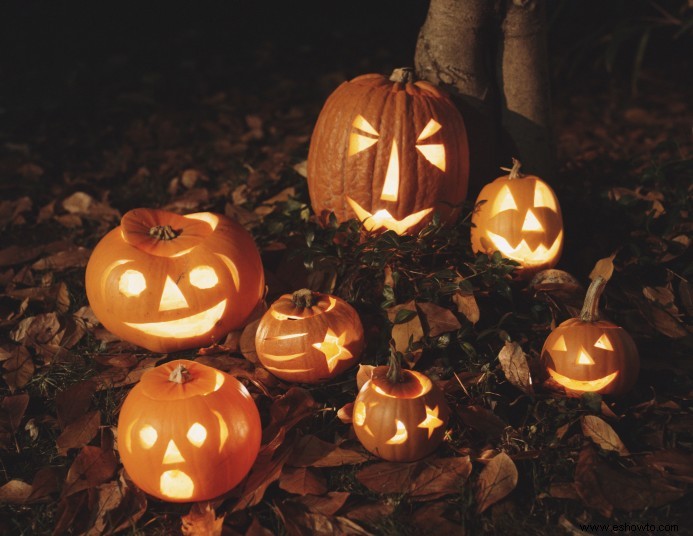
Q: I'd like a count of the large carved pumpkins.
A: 3